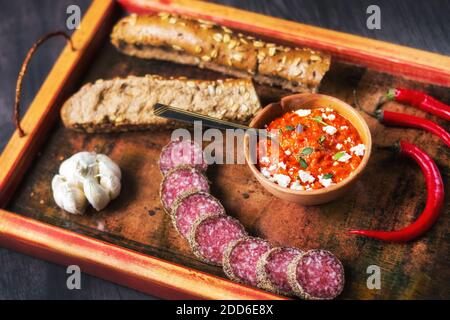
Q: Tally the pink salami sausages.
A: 7